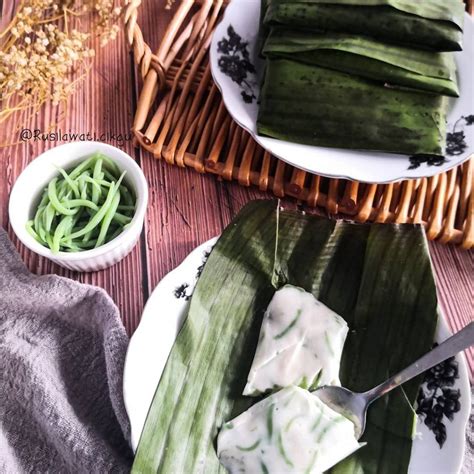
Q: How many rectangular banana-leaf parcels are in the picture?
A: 3